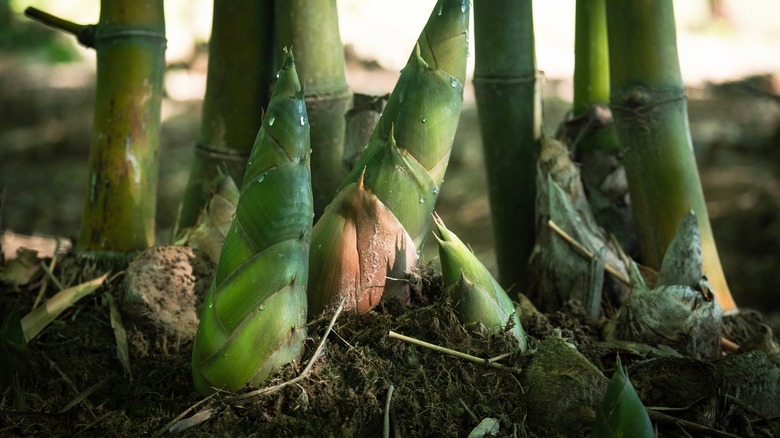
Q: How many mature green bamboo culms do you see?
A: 6